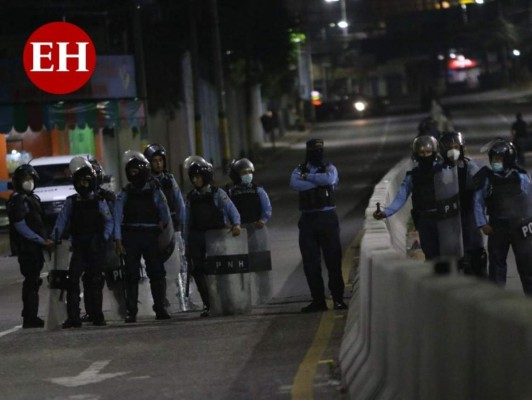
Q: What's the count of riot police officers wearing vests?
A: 11